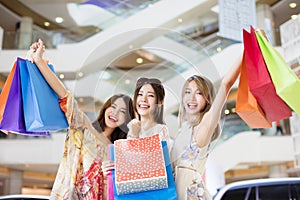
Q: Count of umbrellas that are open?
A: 0